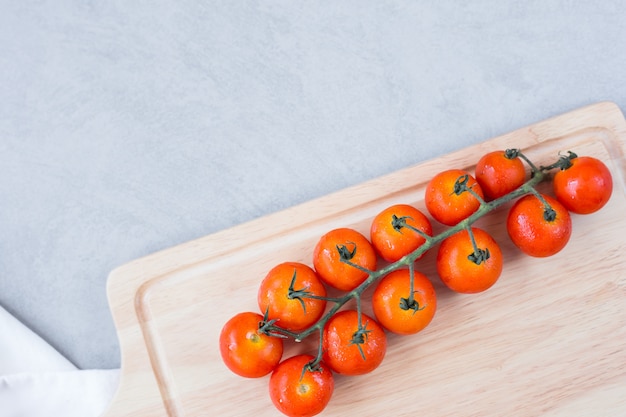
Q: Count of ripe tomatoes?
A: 12